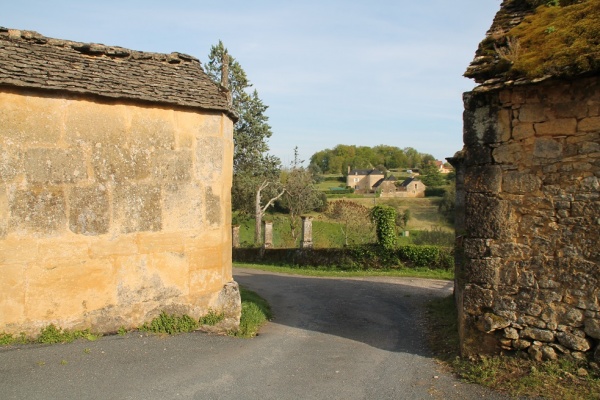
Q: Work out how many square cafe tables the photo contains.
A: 0